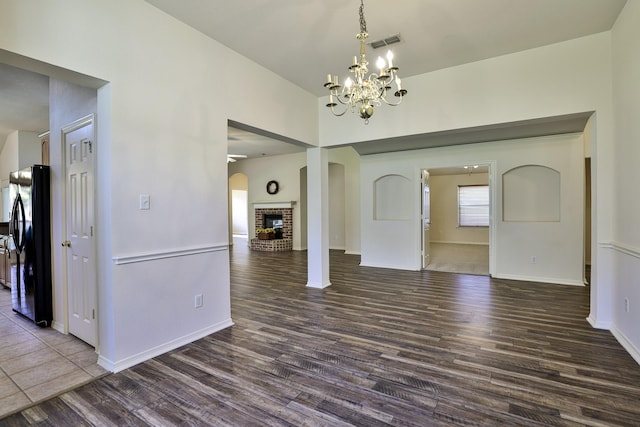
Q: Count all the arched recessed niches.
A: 2